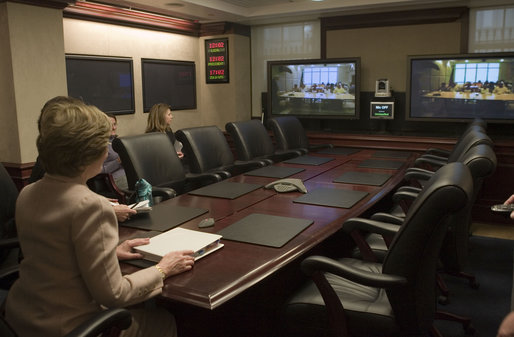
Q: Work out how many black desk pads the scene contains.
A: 11